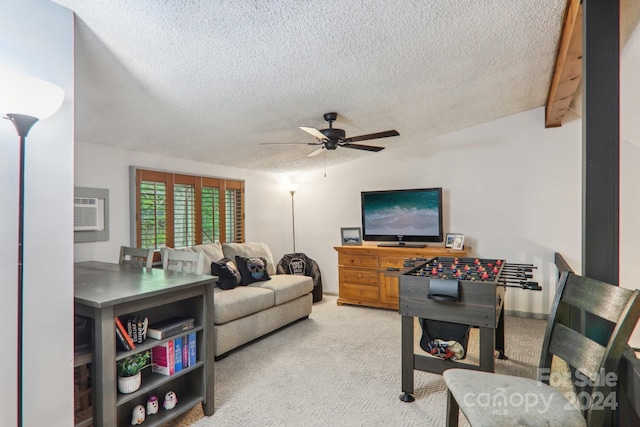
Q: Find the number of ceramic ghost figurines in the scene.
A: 3